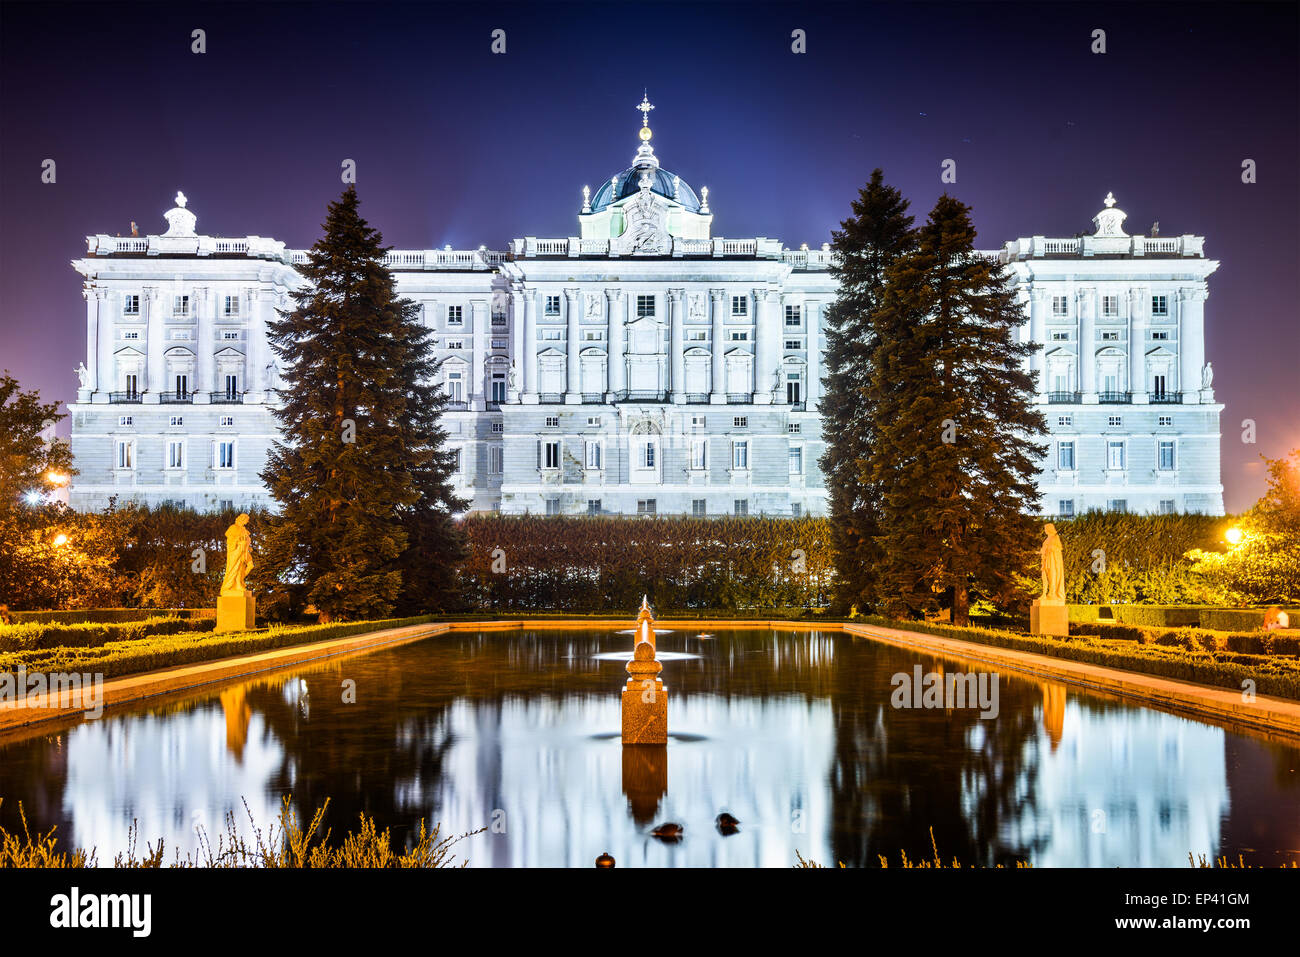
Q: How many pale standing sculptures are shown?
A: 2